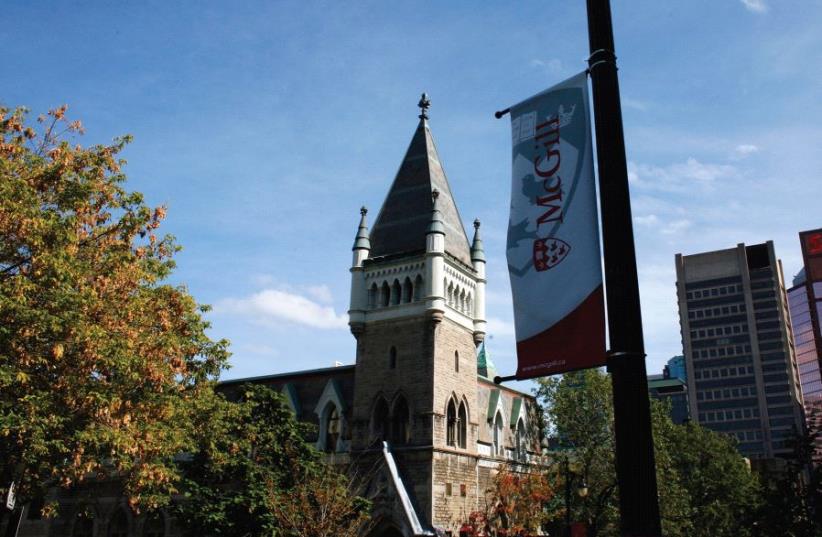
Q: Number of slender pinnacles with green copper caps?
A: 3